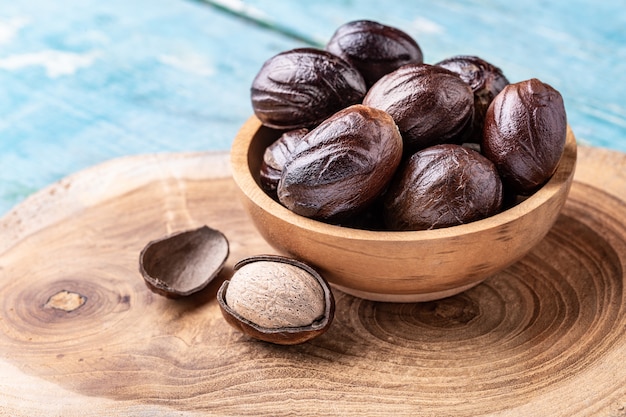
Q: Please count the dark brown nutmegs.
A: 8